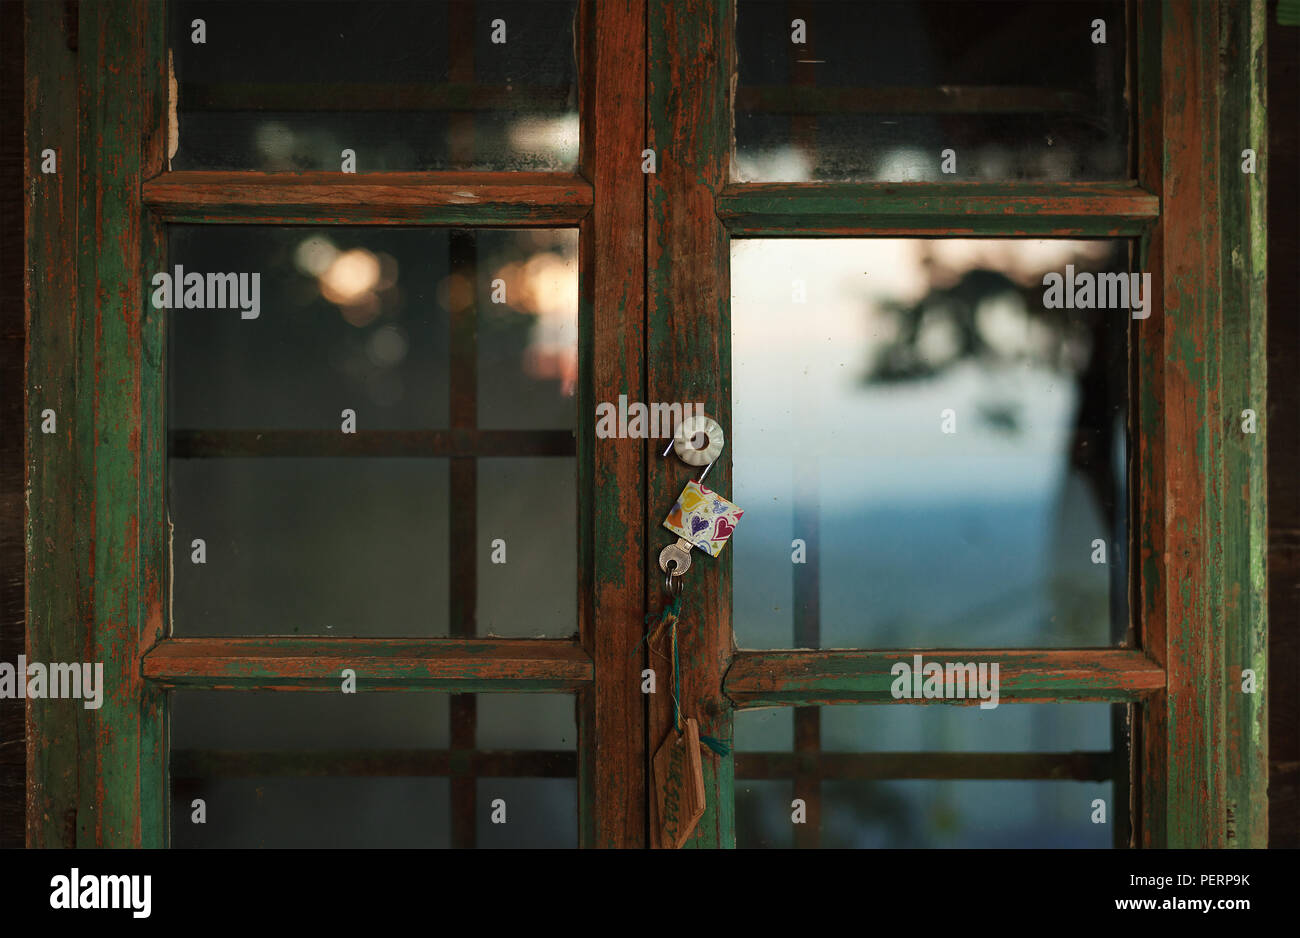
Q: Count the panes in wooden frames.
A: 6